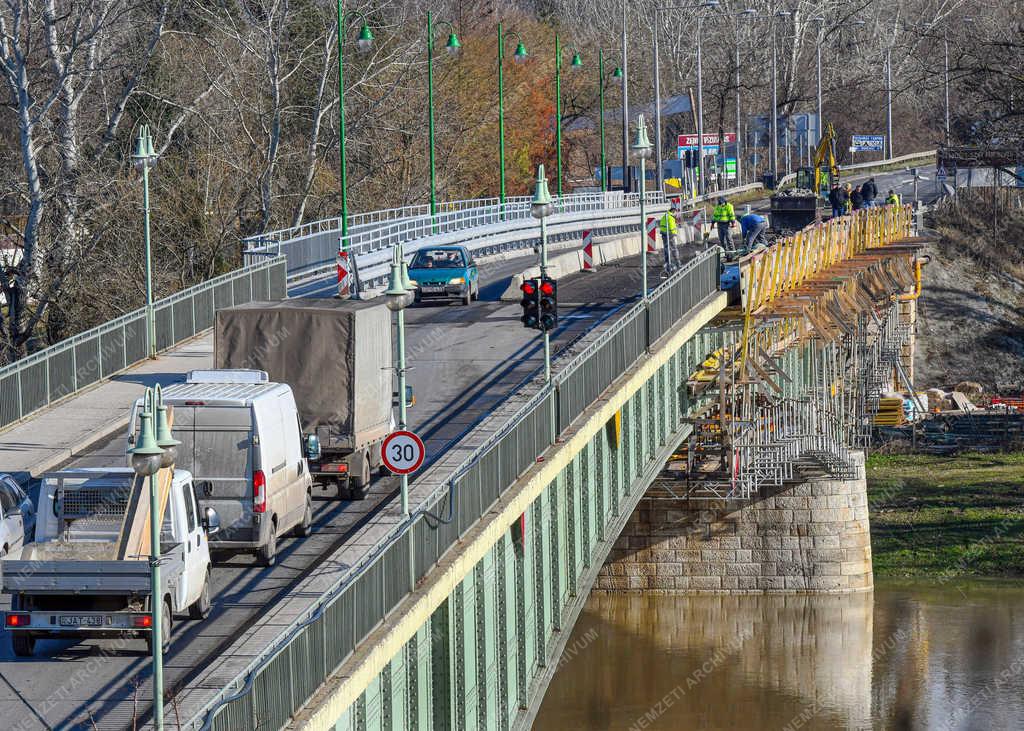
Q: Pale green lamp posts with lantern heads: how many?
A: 5